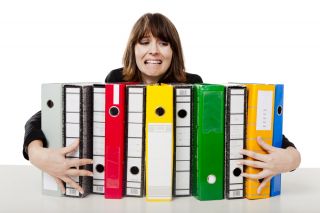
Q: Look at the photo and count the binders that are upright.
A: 11